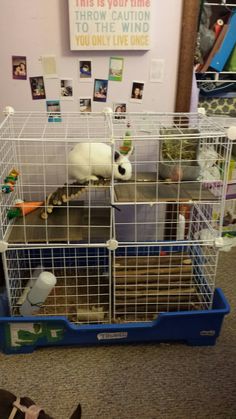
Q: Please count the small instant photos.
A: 12